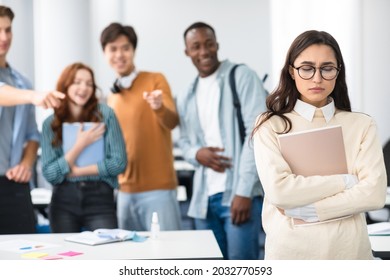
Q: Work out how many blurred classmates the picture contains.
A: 4